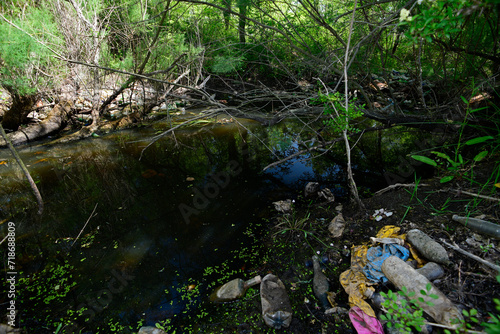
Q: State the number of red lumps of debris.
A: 1